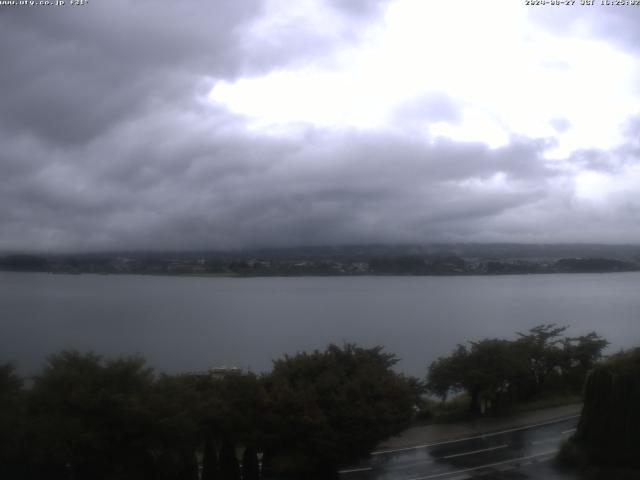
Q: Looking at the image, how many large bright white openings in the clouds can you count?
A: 1